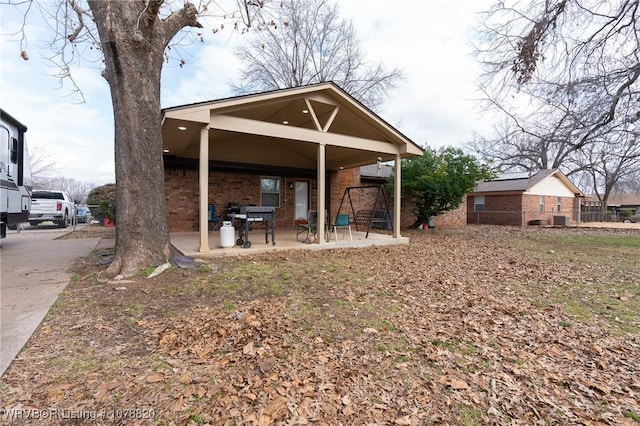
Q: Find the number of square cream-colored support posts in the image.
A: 3